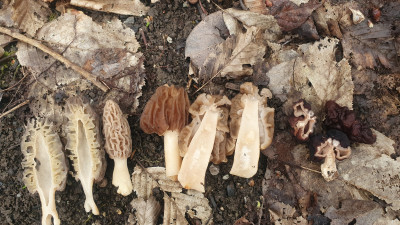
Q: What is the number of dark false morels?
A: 3